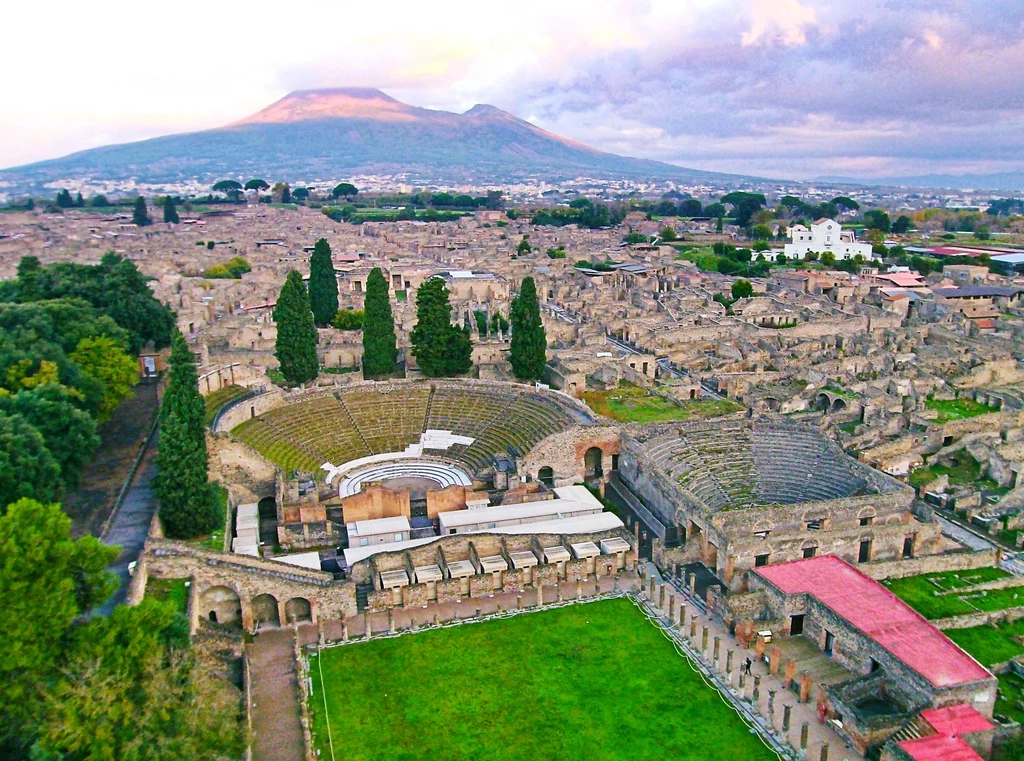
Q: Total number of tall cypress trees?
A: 6